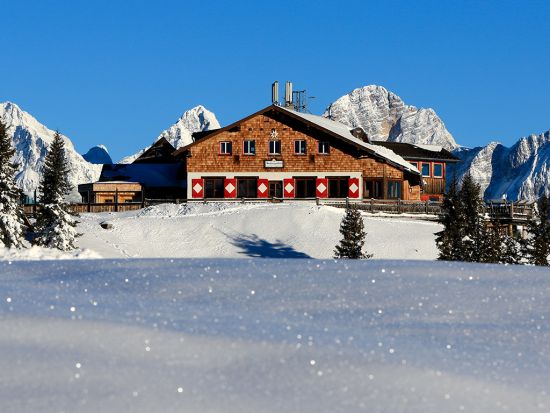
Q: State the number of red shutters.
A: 6